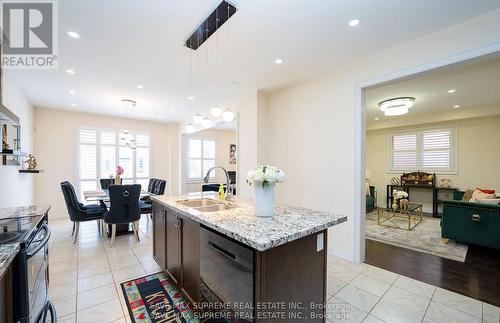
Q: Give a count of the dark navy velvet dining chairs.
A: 5